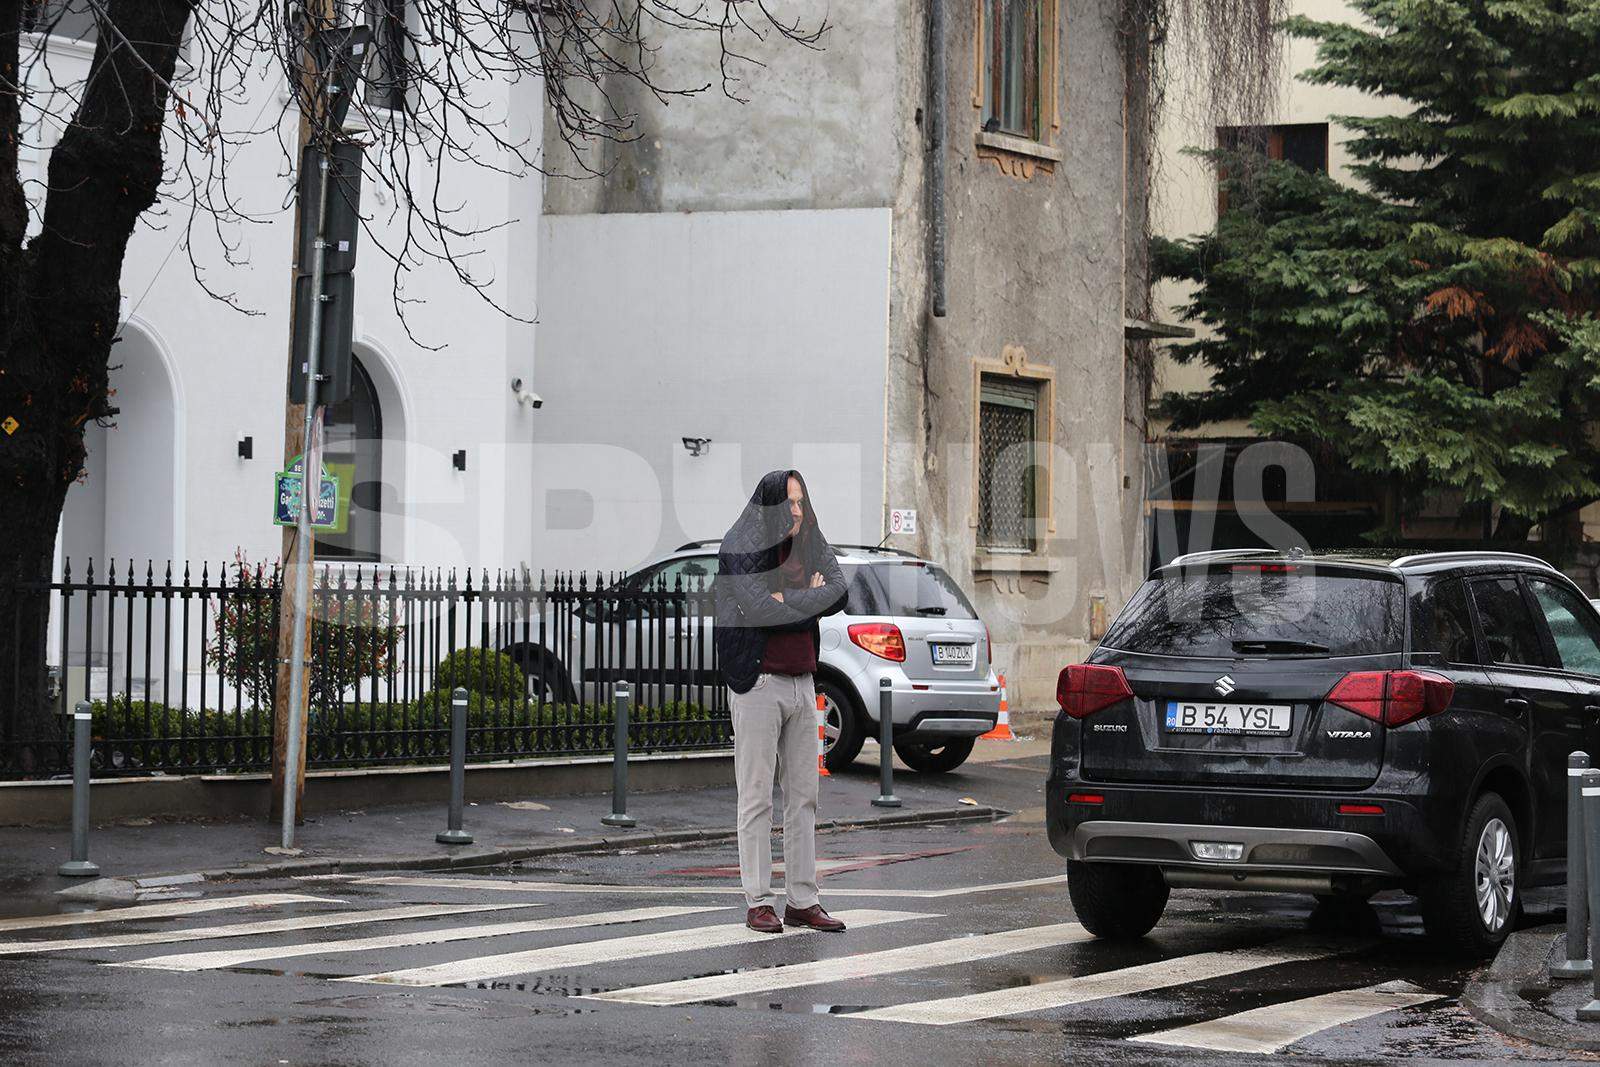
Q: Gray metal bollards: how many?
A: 6